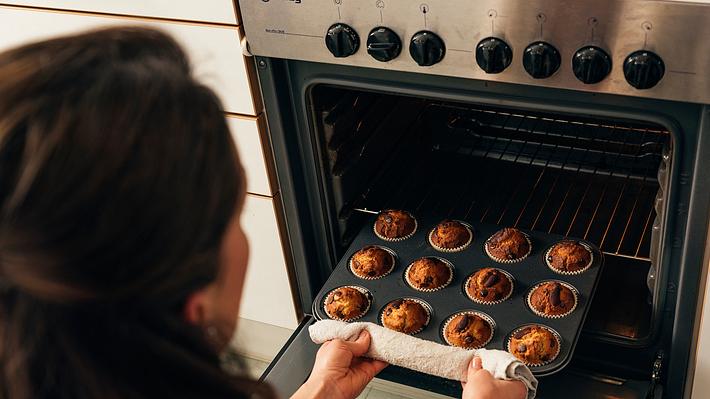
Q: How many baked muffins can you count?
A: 12